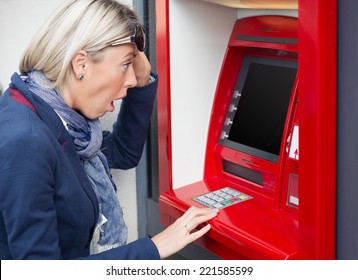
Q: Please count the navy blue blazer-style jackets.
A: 1